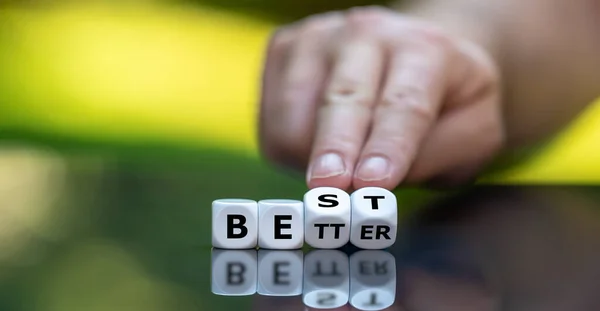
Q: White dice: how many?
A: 4